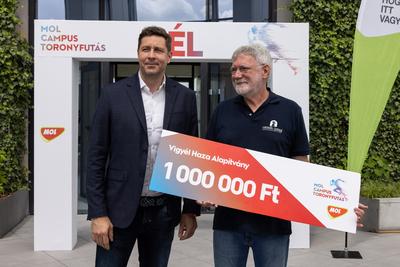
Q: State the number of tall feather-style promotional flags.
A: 1